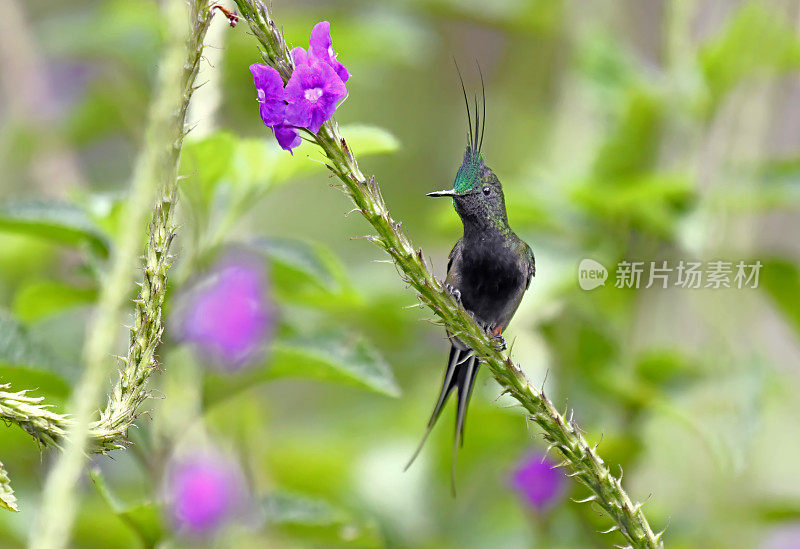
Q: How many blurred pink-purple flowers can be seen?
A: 3